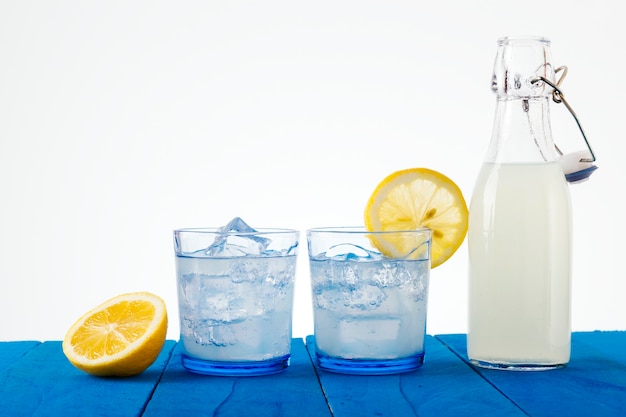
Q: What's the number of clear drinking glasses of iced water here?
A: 2